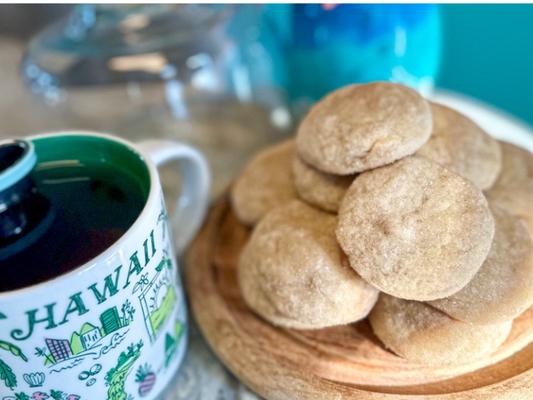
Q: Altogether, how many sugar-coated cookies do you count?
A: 9